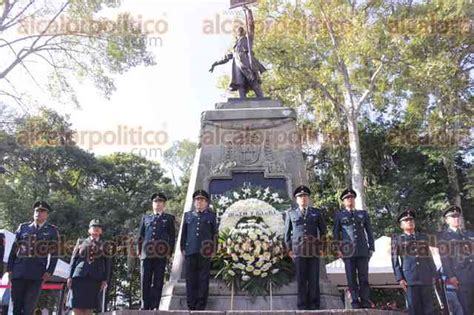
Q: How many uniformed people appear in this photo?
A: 8